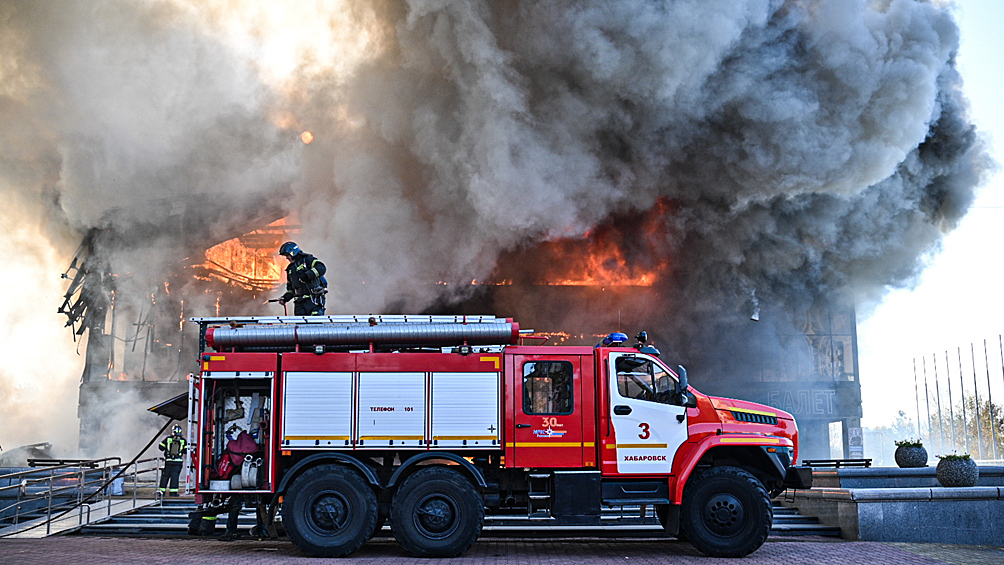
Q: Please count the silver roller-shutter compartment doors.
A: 3